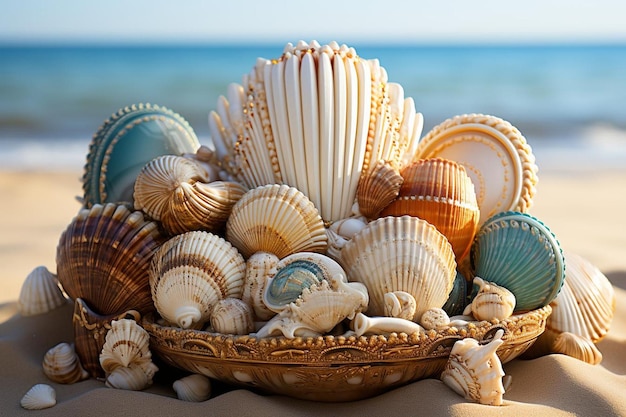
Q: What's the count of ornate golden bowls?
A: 1